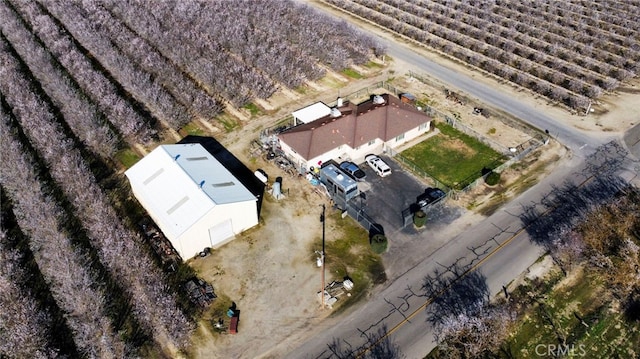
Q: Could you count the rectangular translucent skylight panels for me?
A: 4